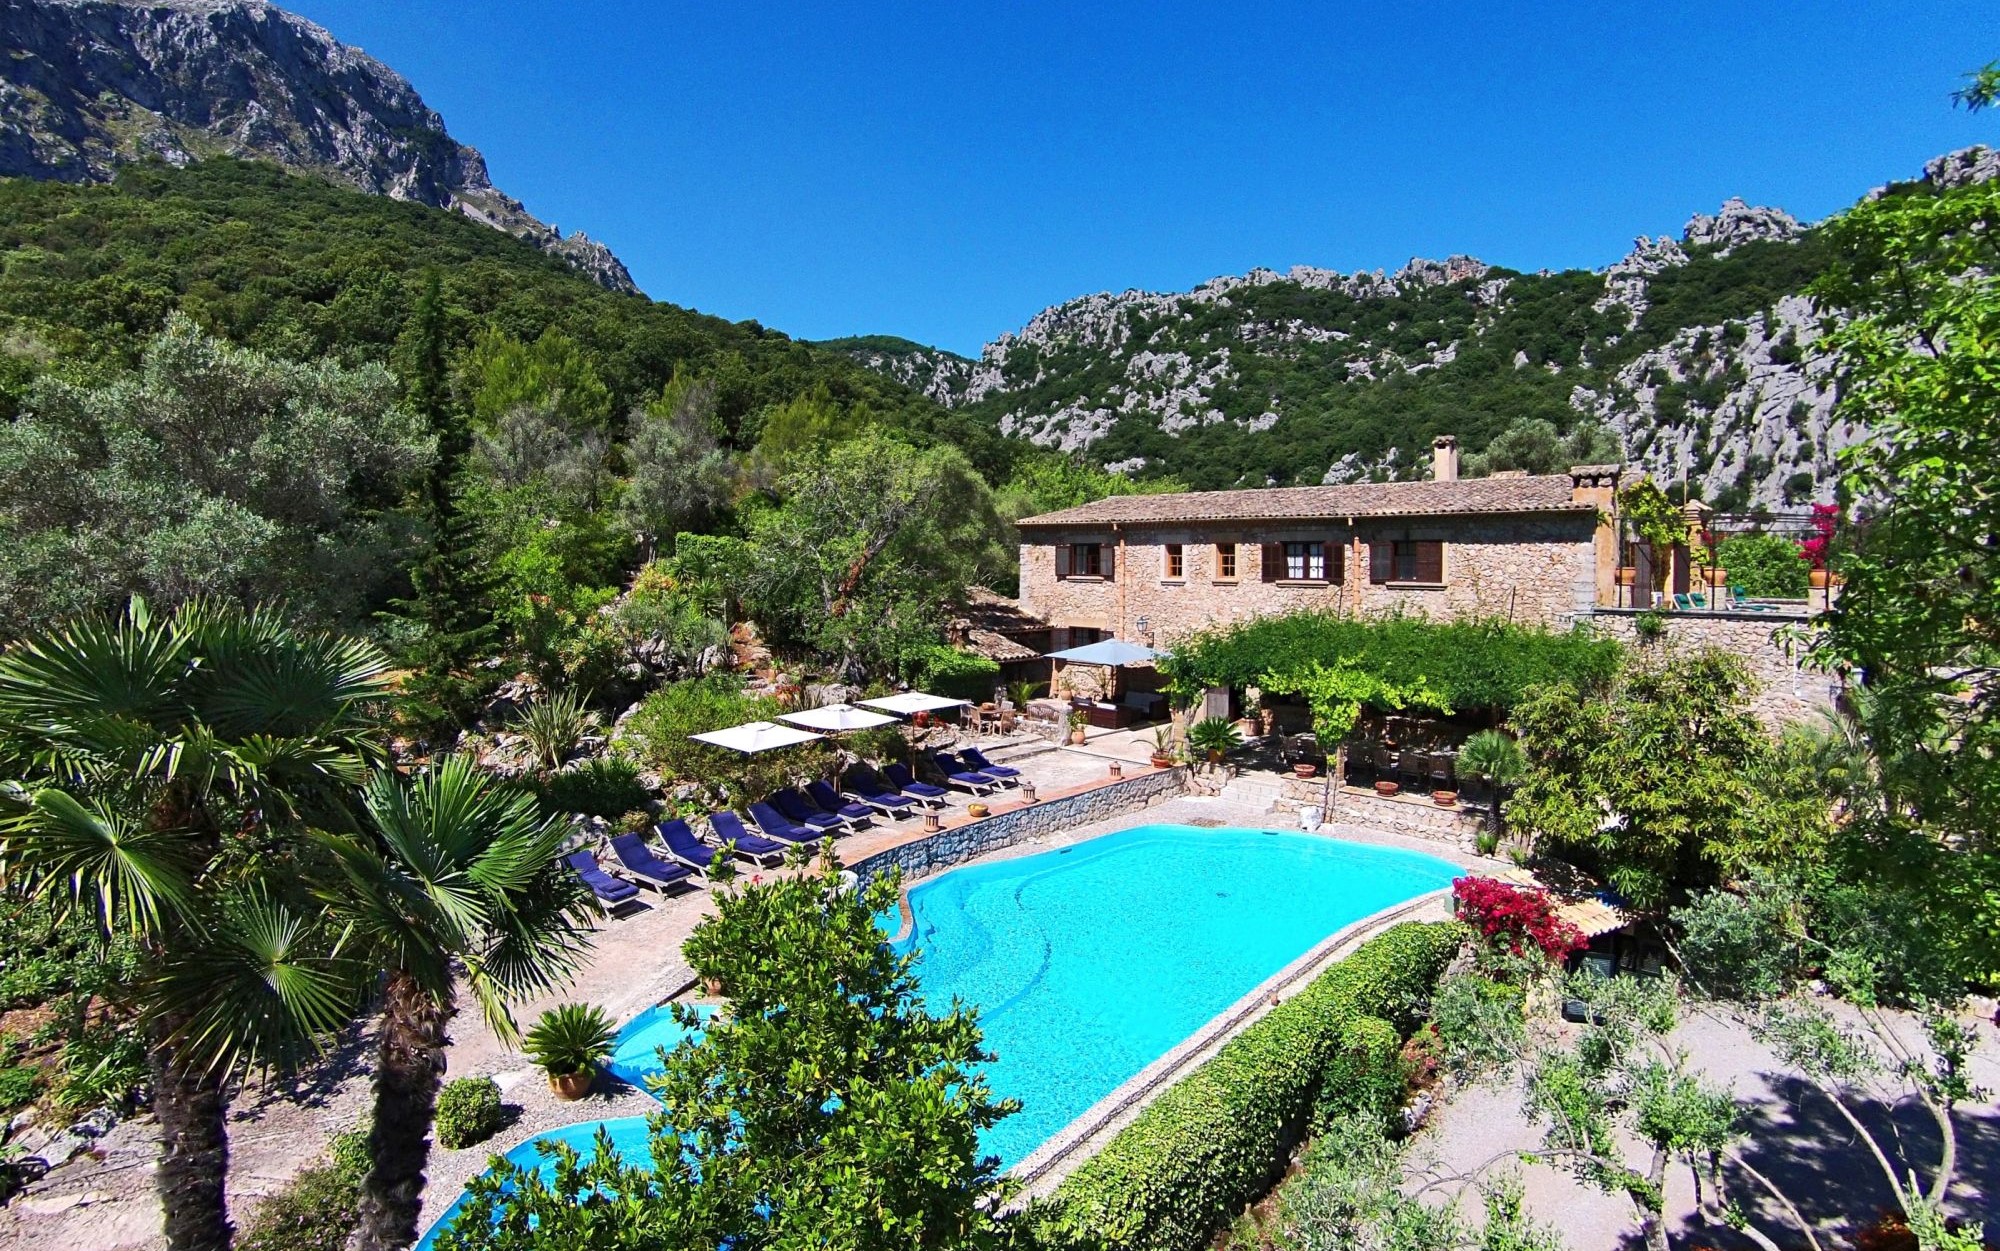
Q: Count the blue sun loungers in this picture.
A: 11